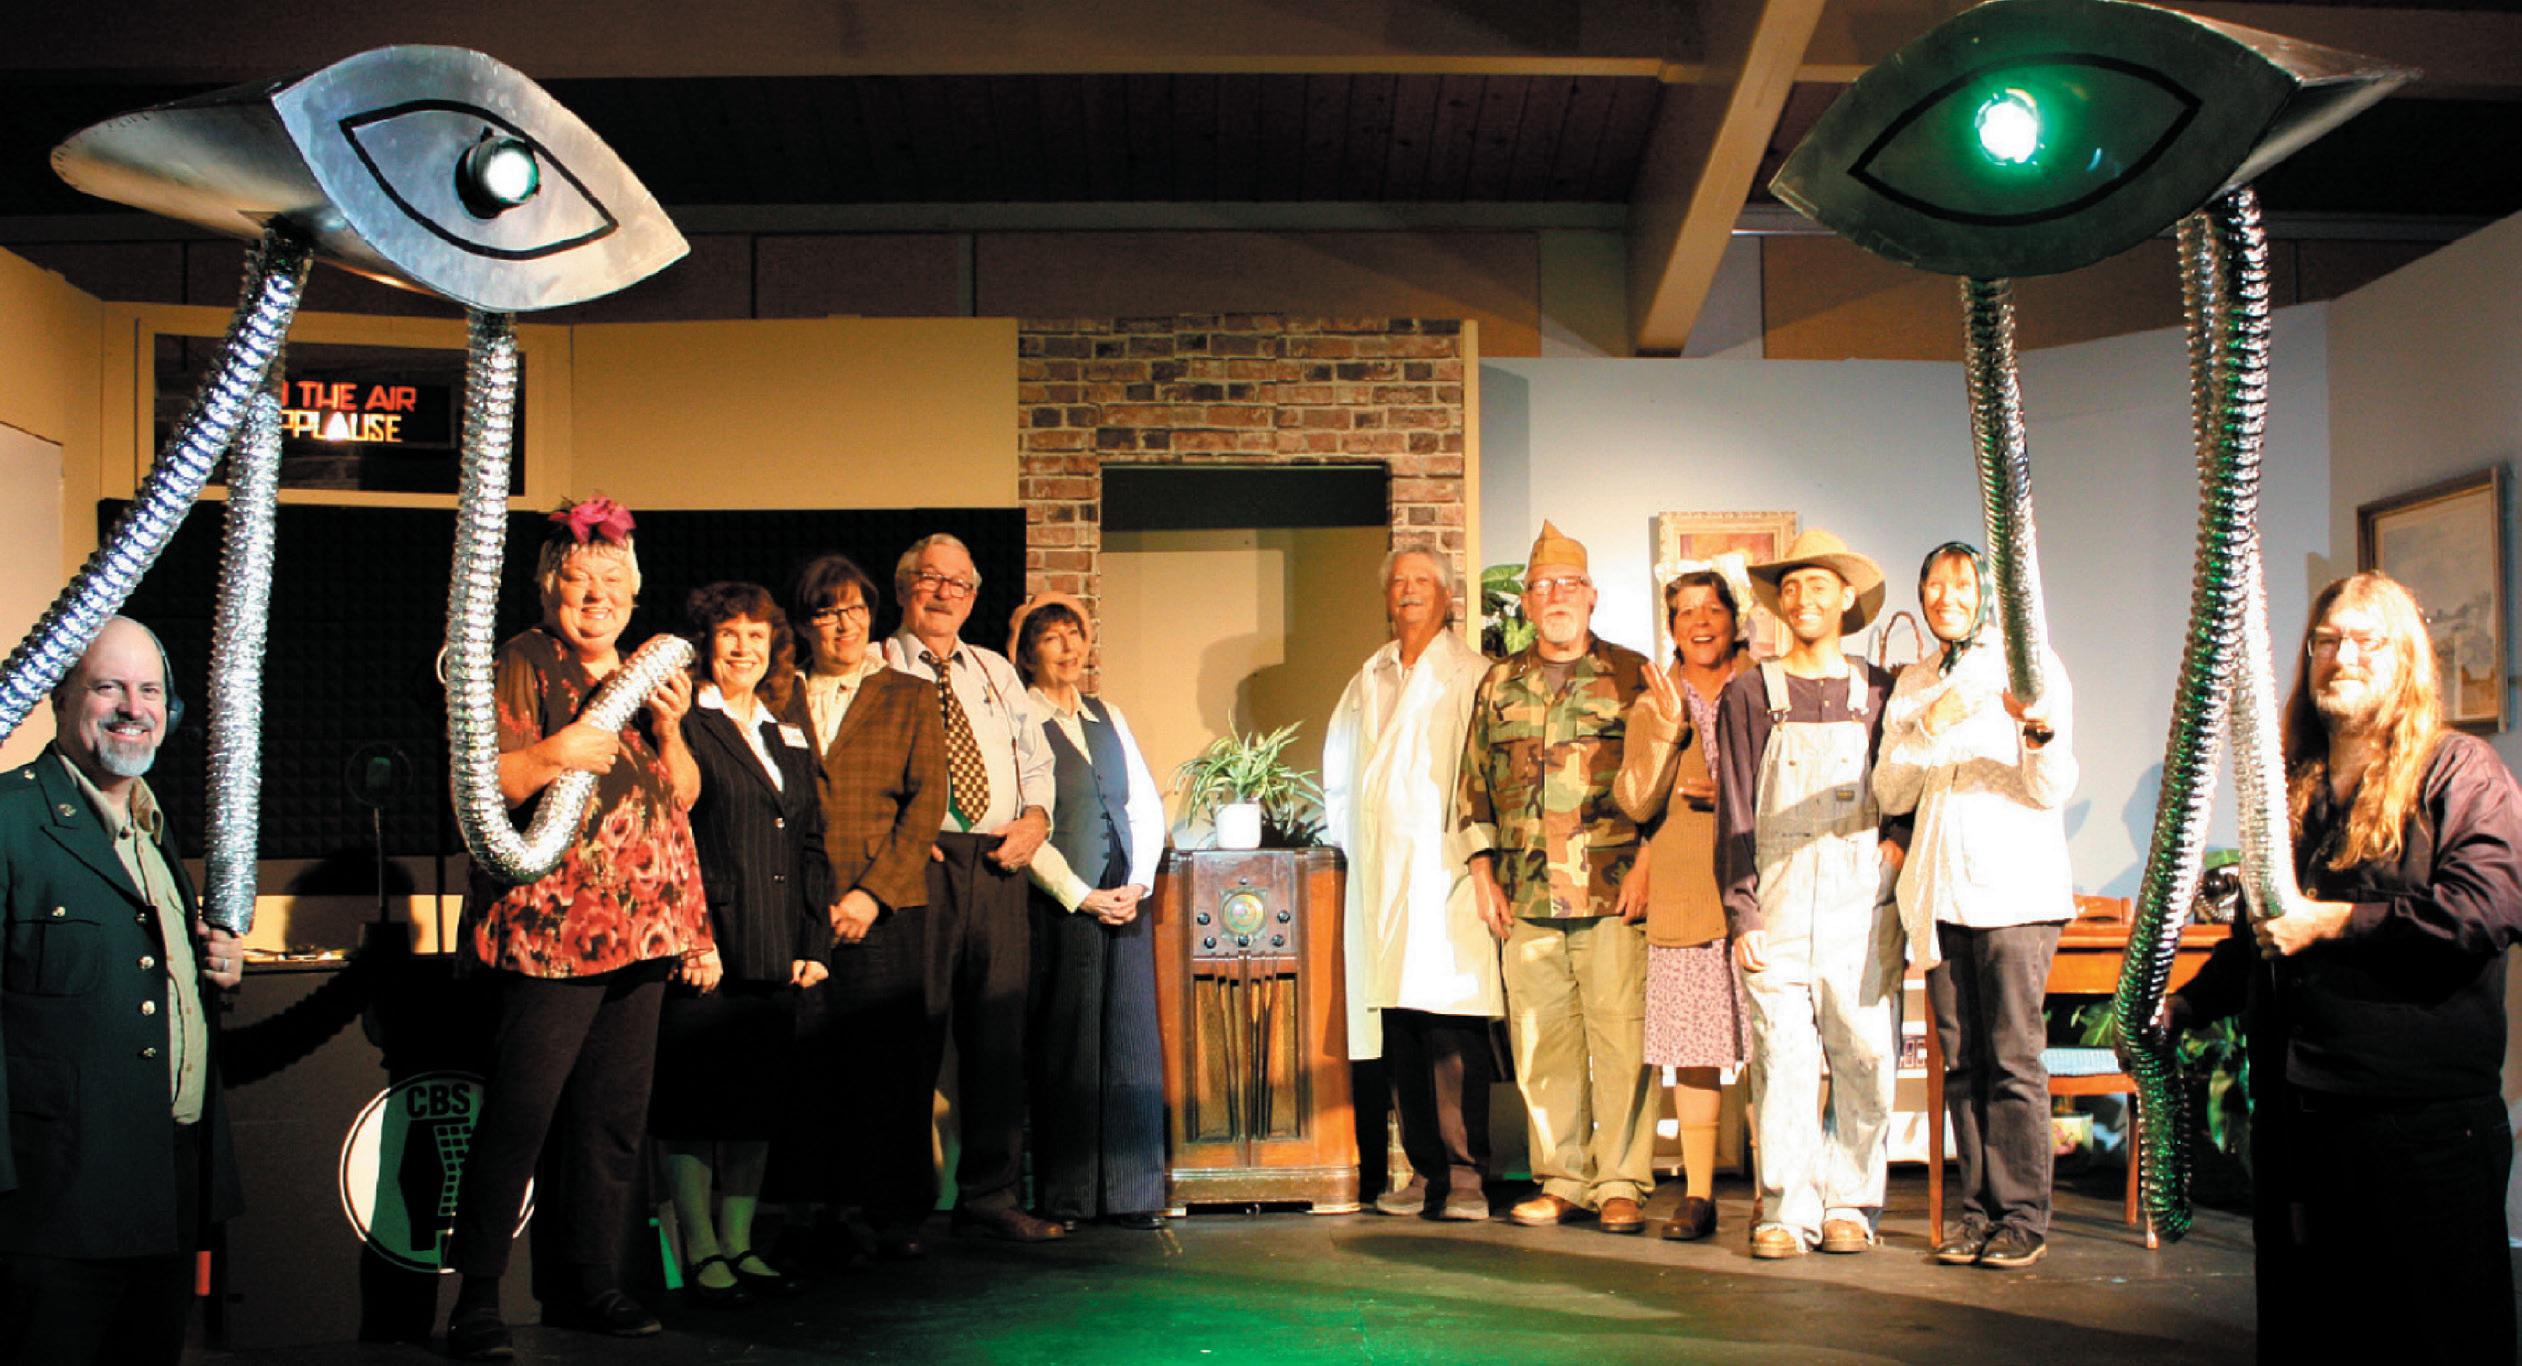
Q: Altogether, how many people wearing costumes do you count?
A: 12